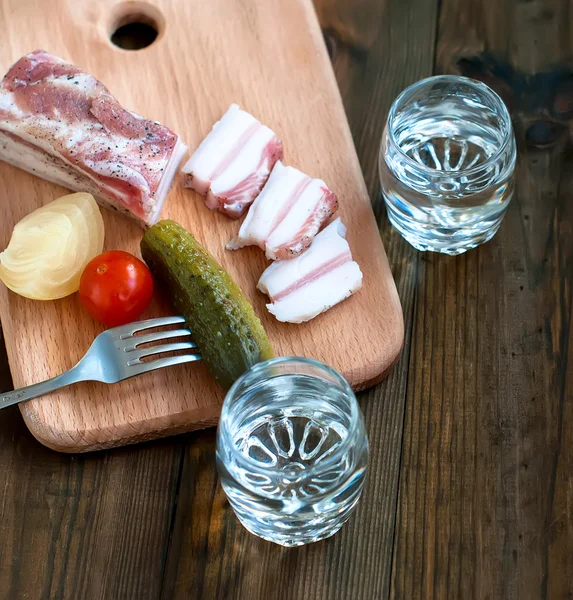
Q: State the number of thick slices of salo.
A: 3